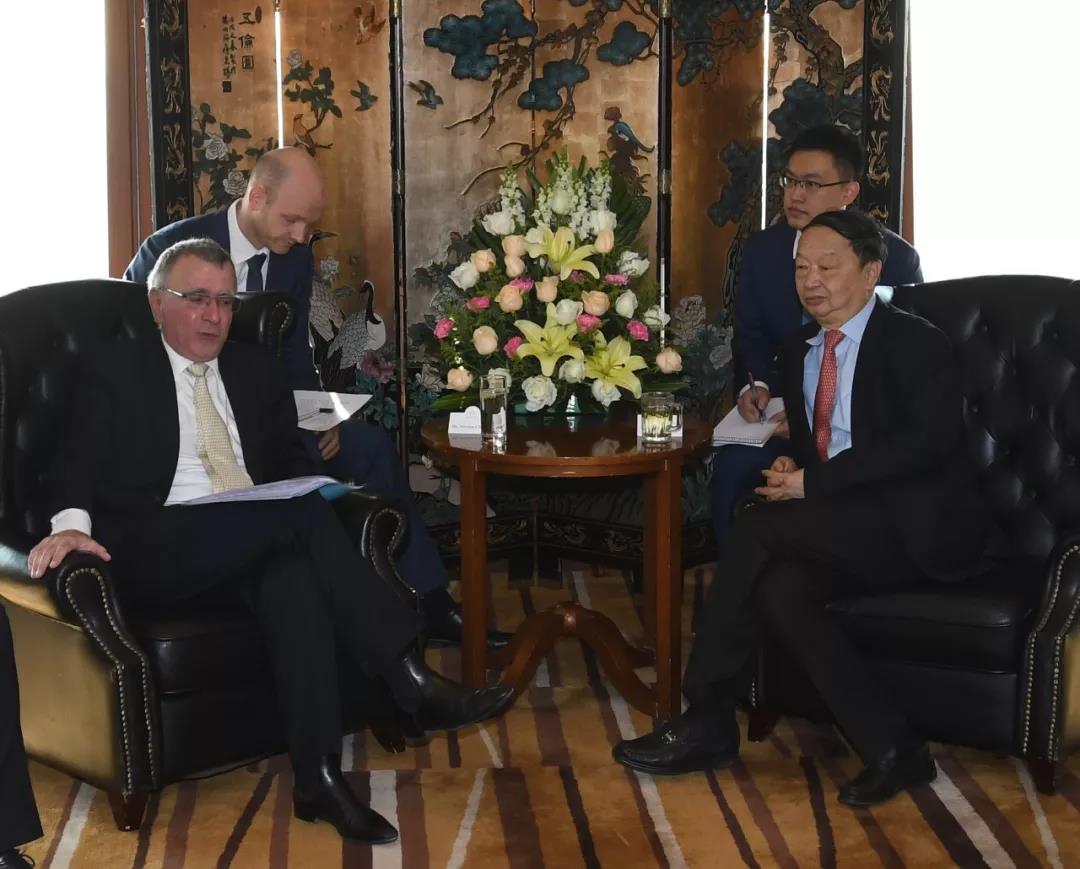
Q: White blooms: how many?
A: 13